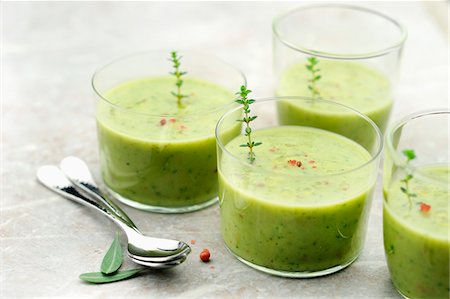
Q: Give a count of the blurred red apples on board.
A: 0